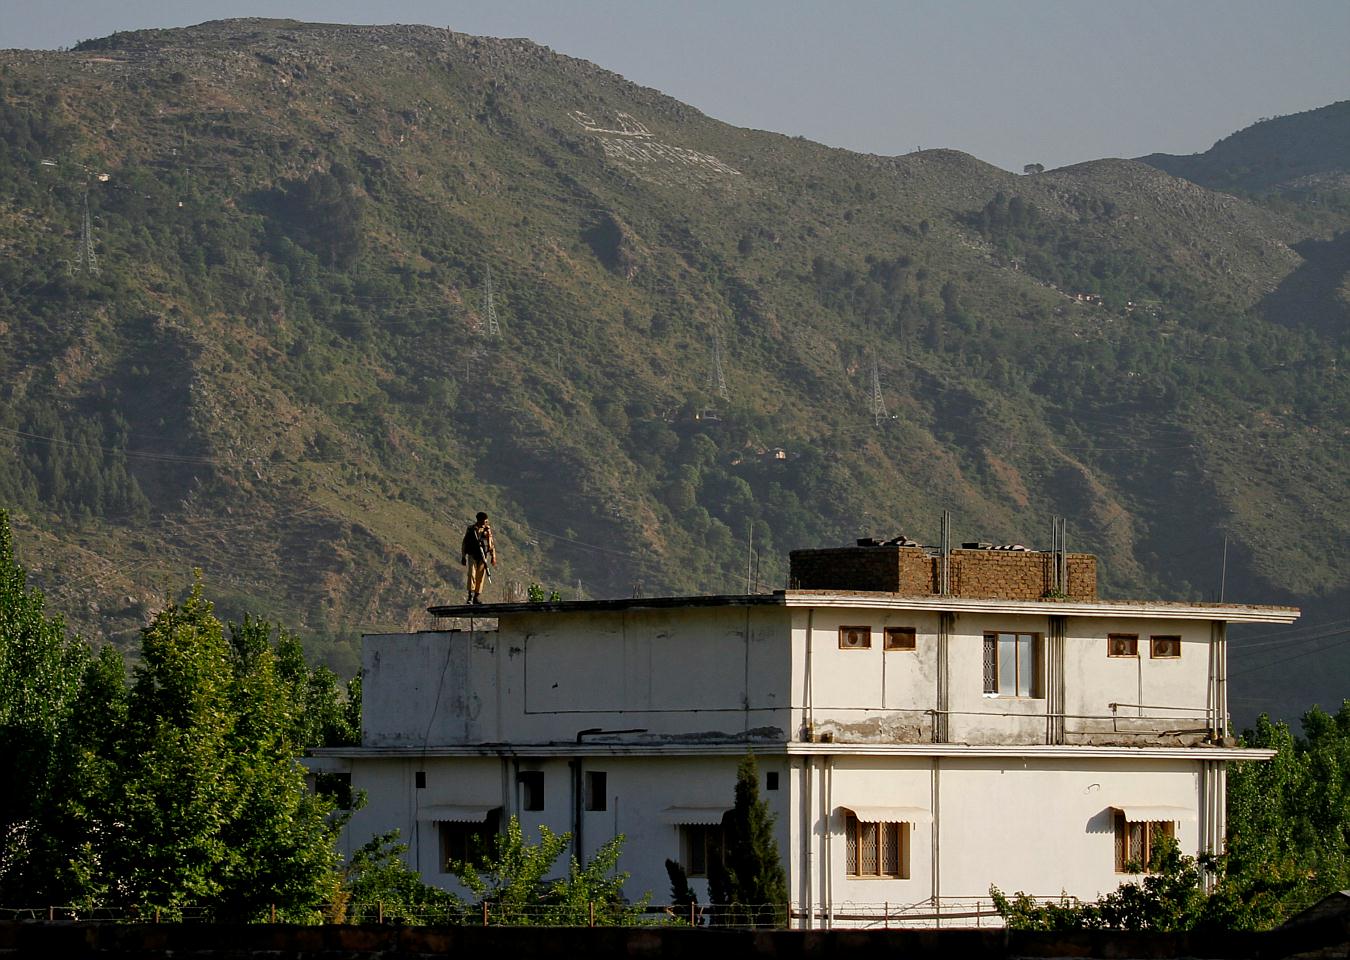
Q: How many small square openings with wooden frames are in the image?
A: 4